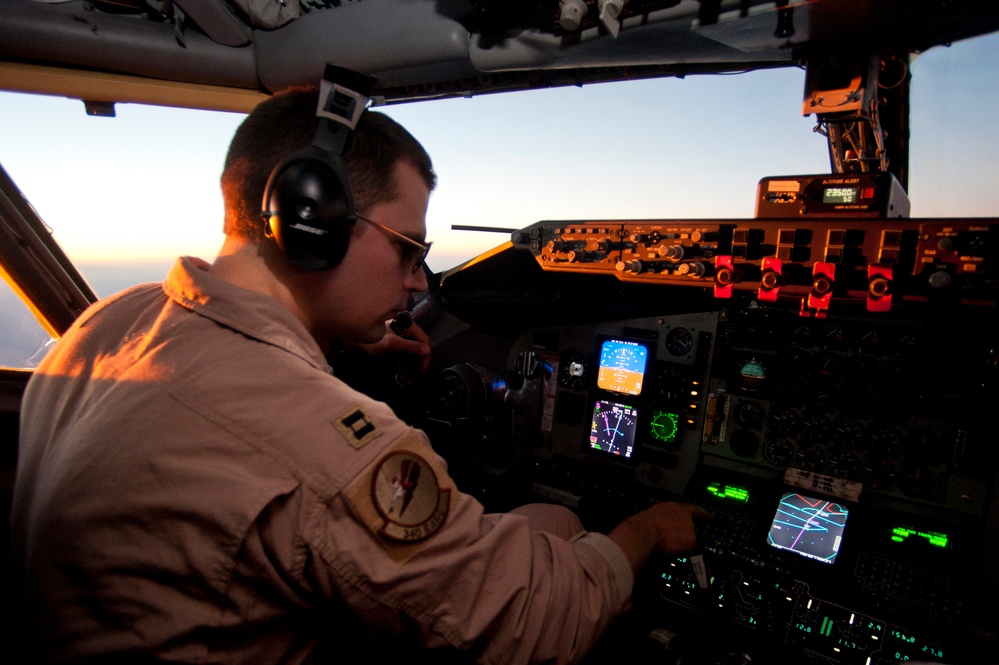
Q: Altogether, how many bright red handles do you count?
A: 4